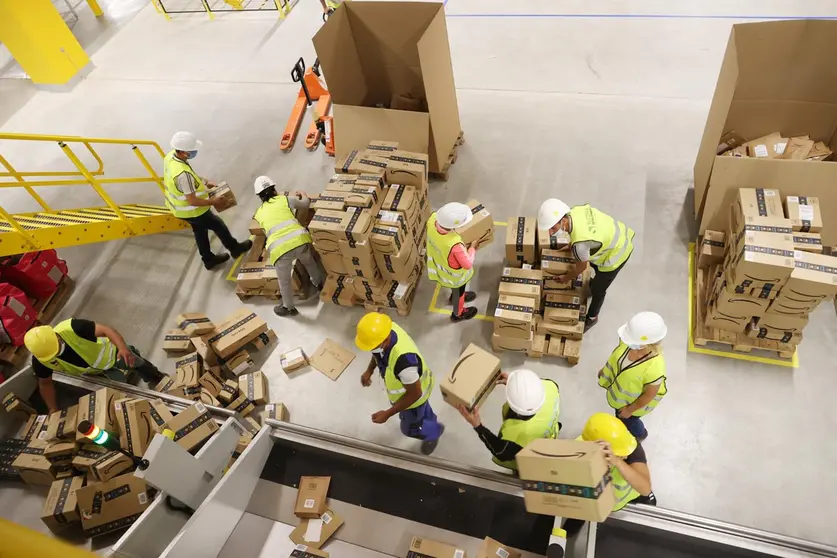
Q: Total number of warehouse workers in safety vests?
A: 9